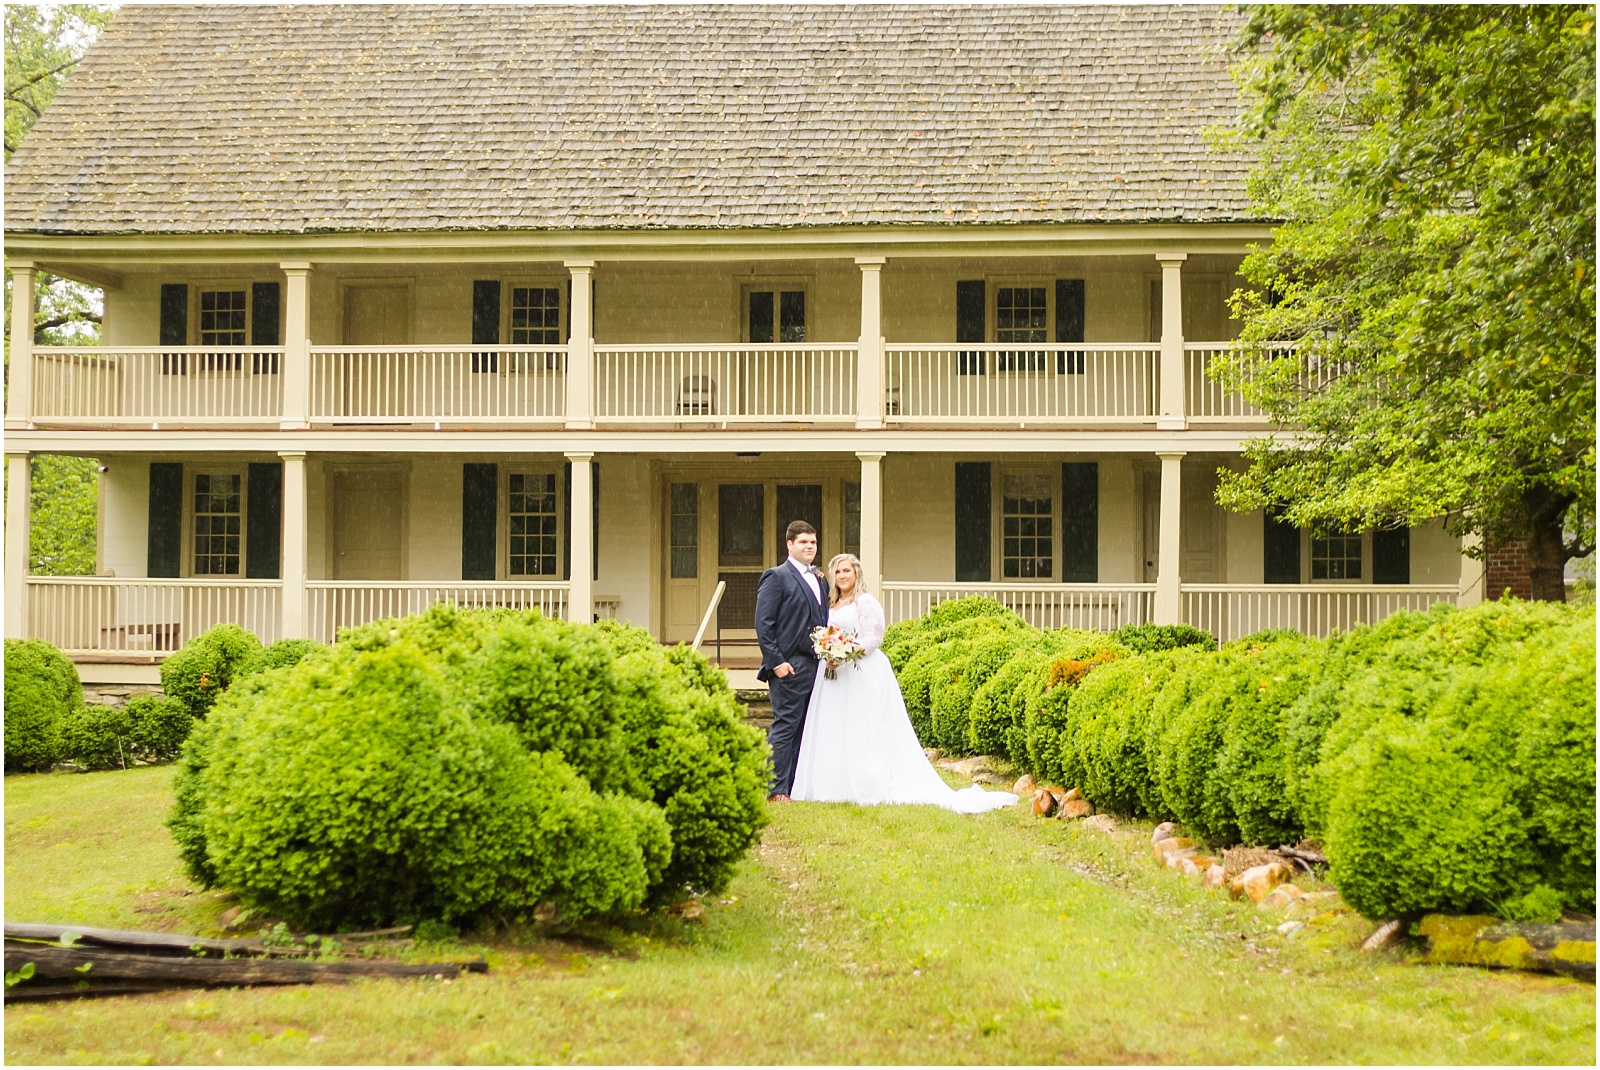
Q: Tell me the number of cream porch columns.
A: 11